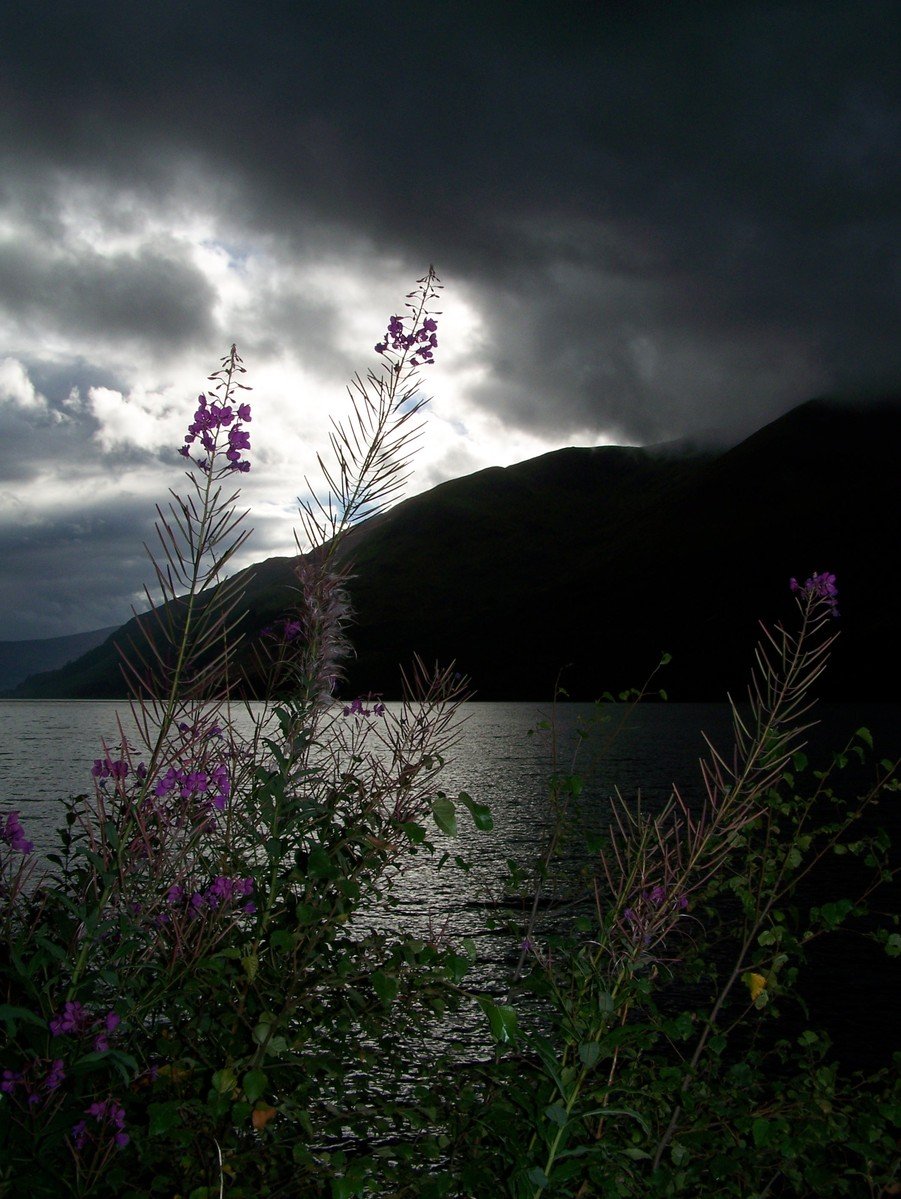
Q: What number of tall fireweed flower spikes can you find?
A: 3